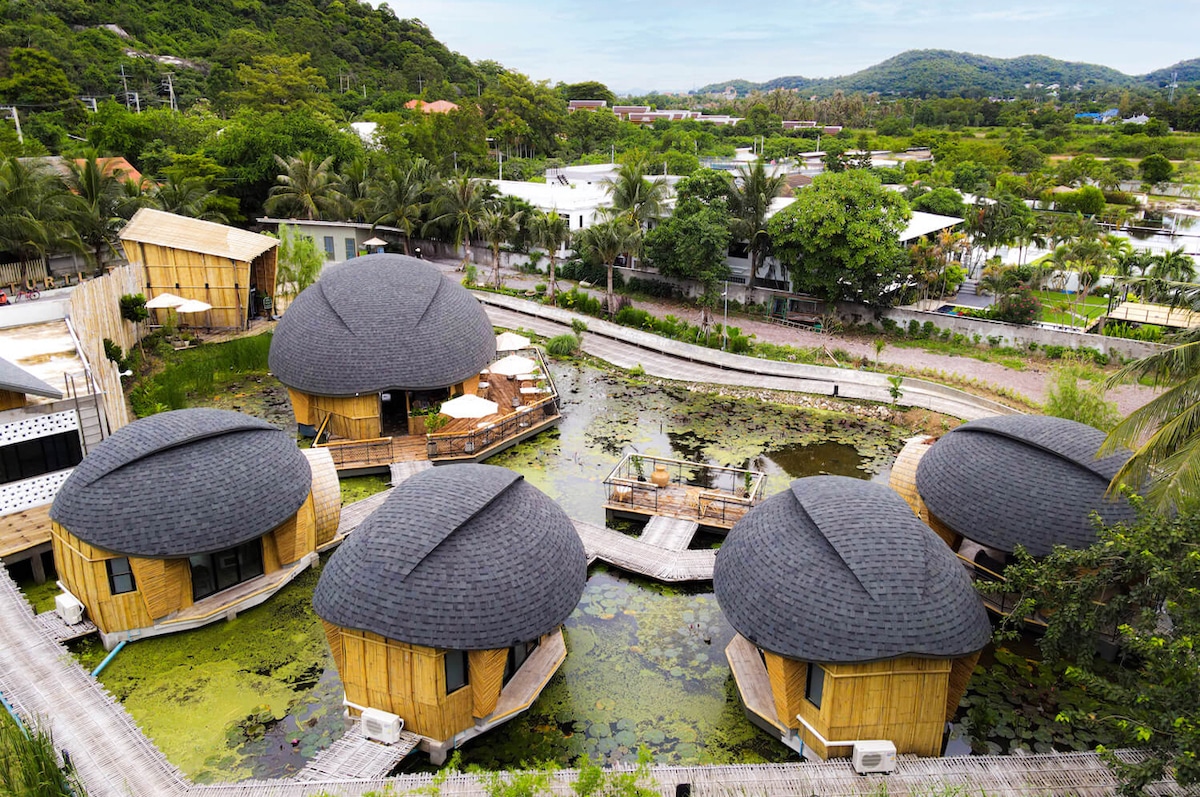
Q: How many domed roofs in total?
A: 5